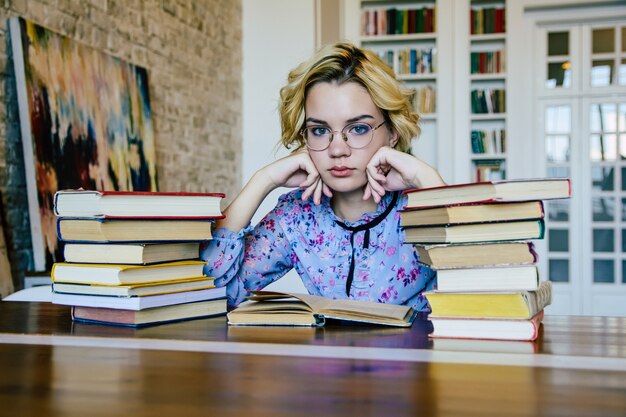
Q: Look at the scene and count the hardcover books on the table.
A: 15